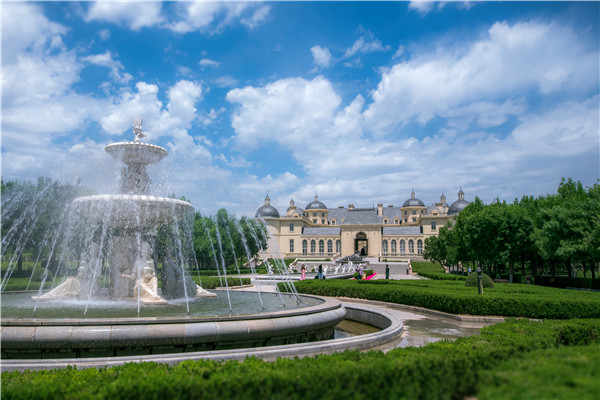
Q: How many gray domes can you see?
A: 4